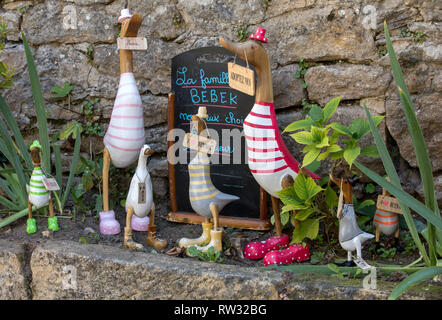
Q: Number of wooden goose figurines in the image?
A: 7